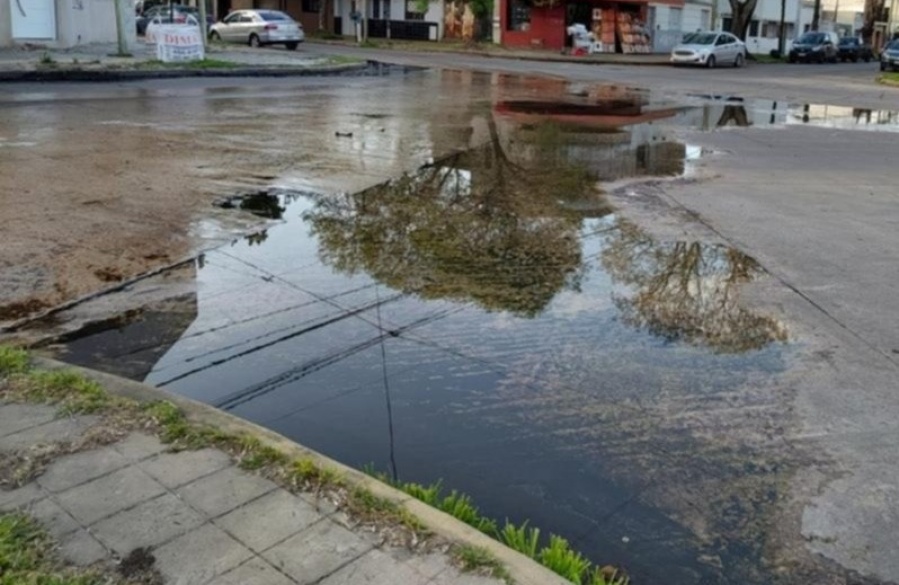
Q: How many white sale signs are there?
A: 1